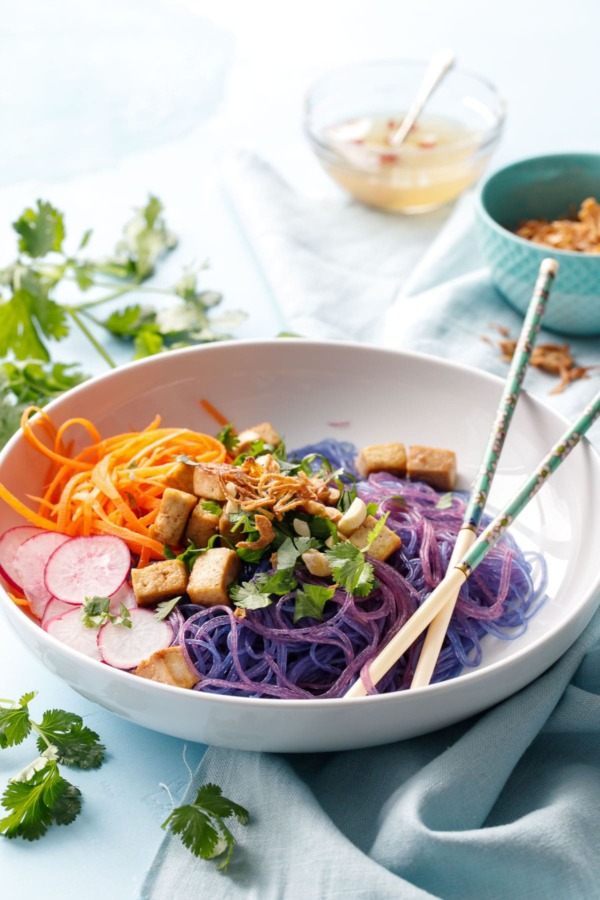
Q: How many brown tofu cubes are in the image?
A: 12